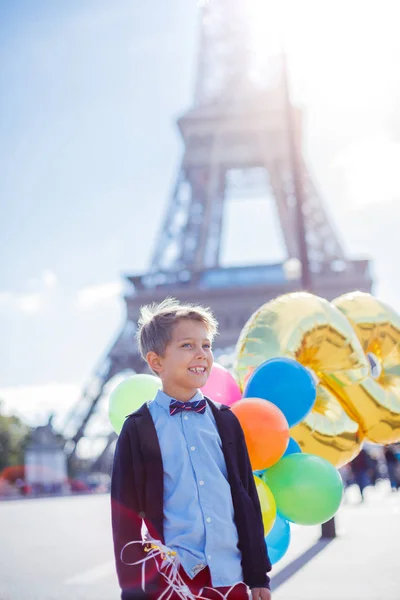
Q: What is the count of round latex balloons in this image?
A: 8